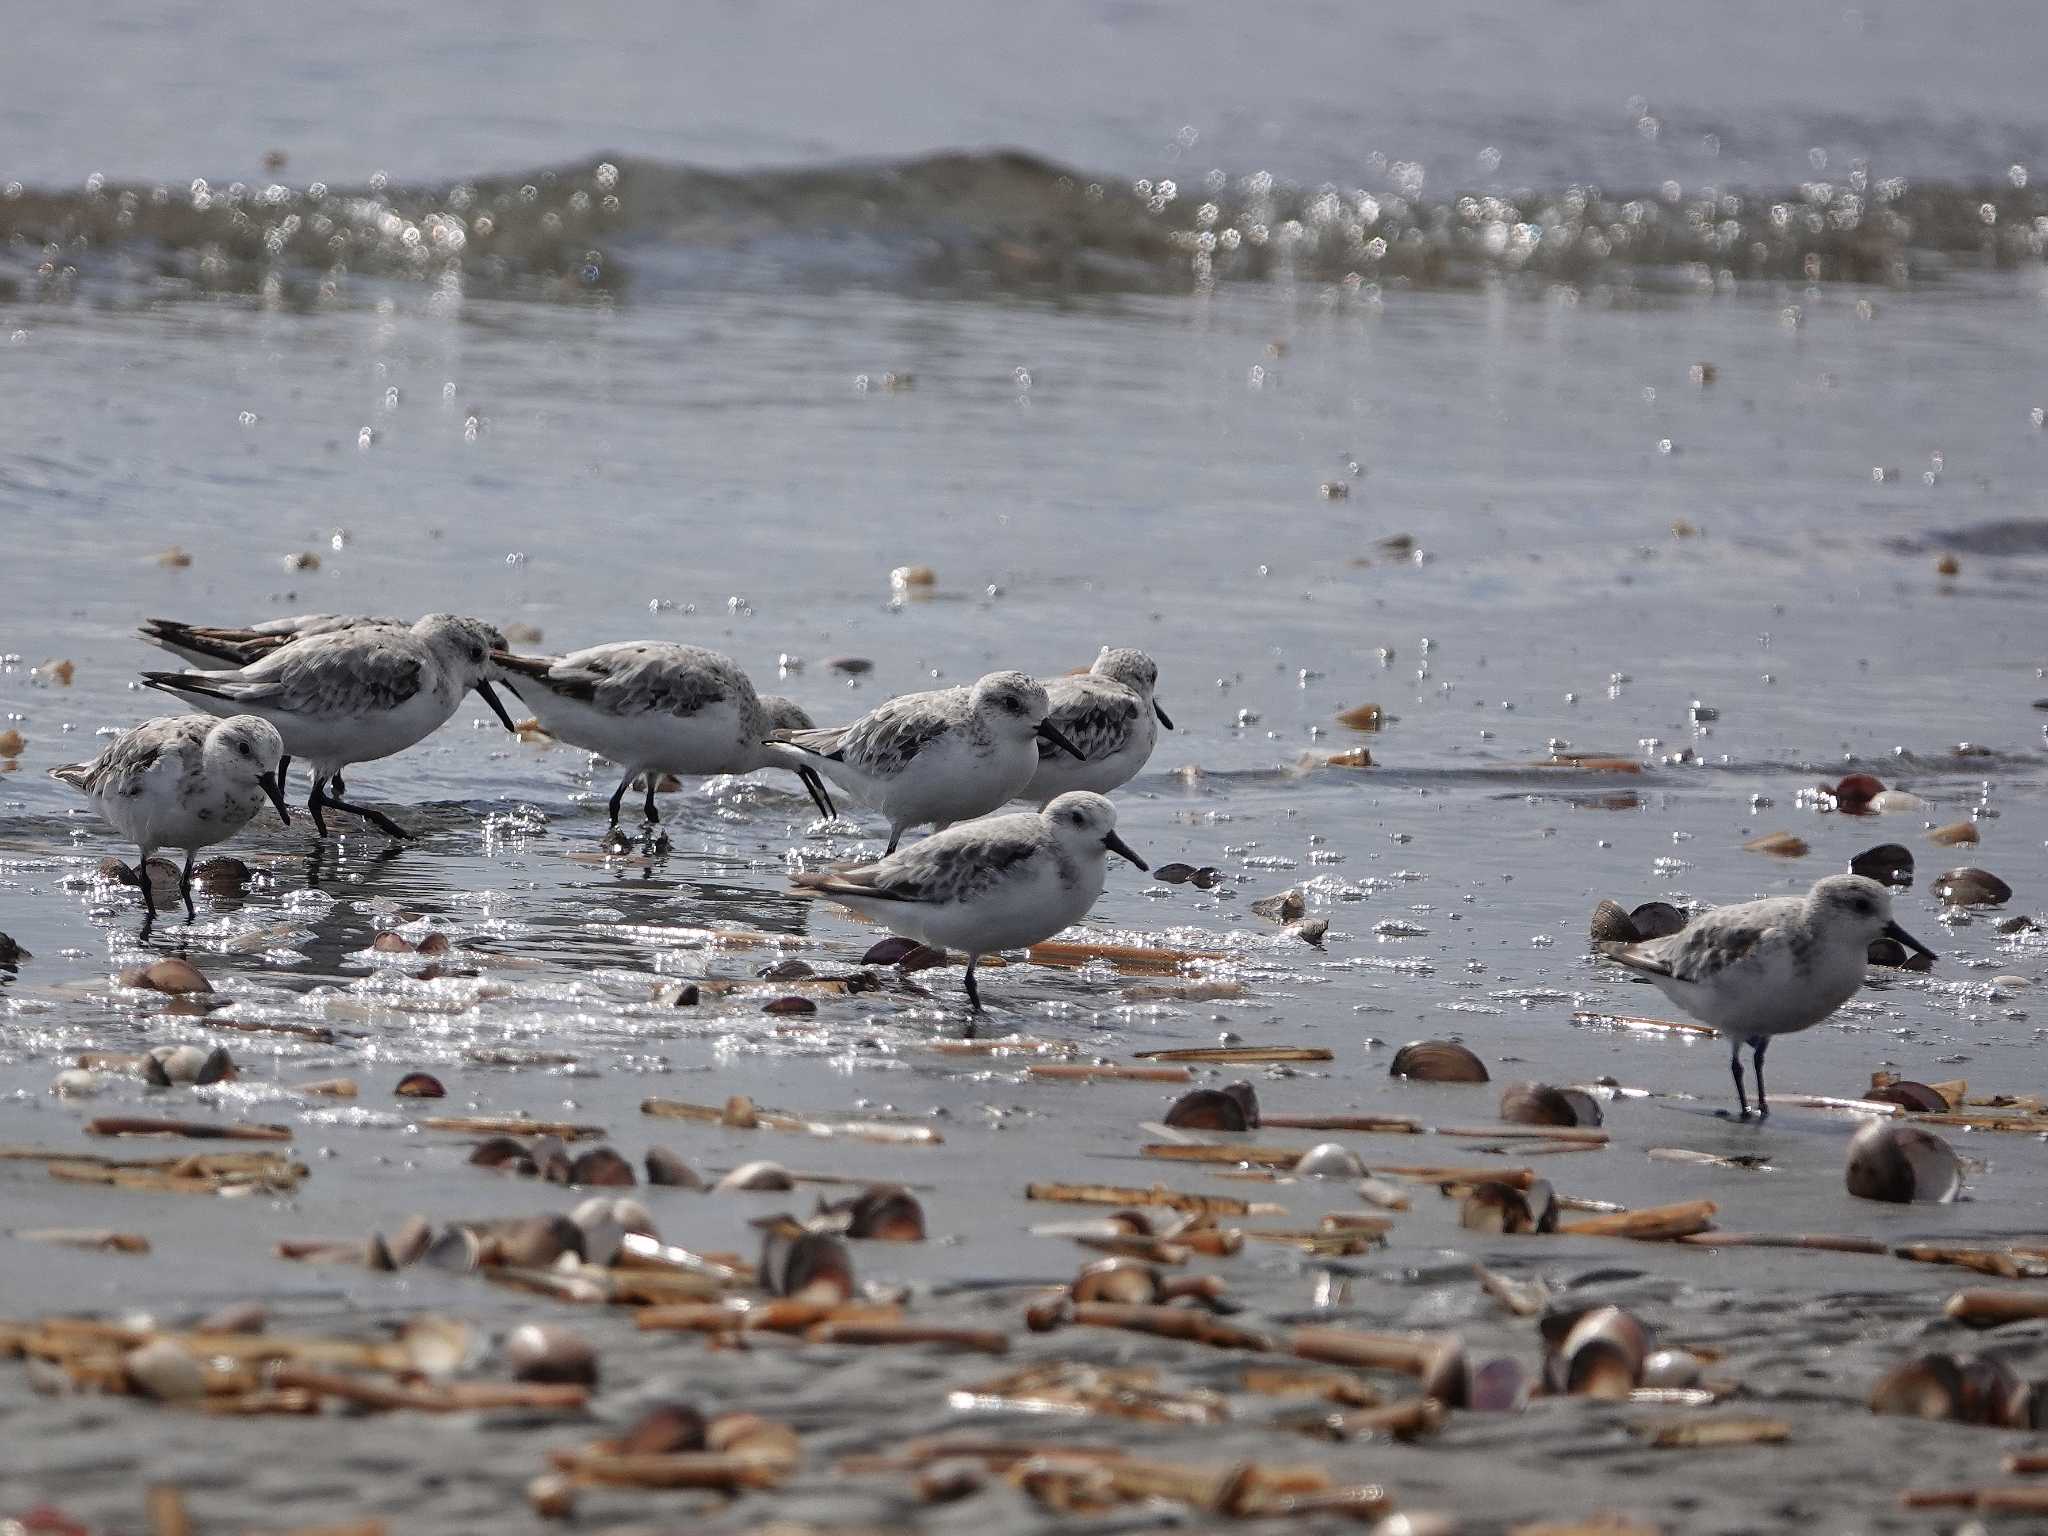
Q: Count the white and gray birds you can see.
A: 8